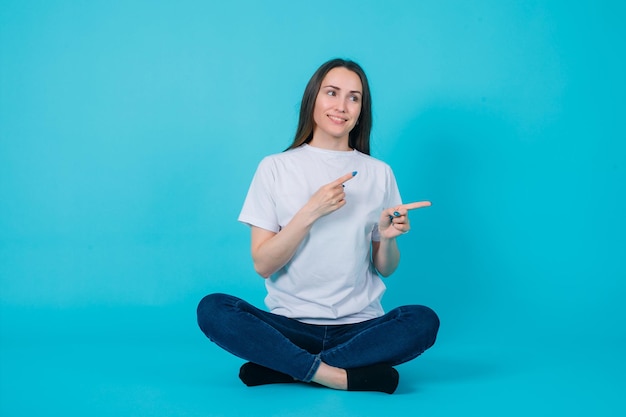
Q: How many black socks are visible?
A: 2